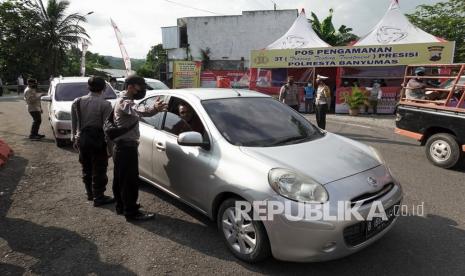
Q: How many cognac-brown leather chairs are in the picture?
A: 0